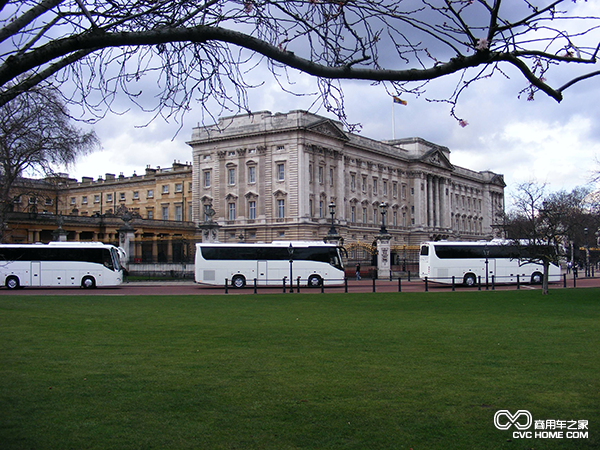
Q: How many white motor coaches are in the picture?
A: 3